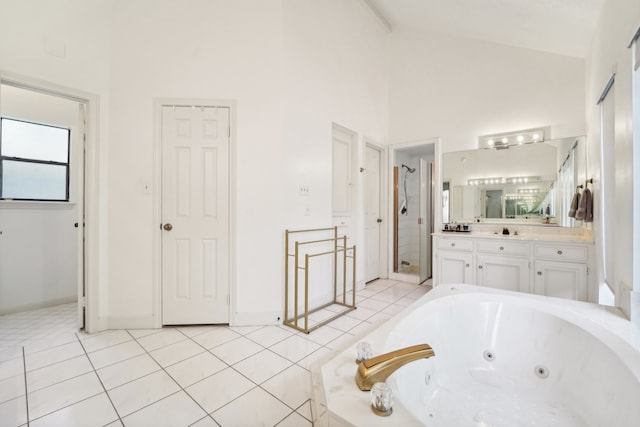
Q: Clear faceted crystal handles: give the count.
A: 2